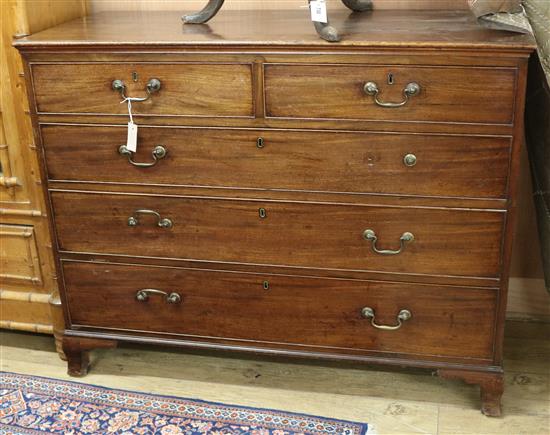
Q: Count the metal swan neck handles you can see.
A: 7